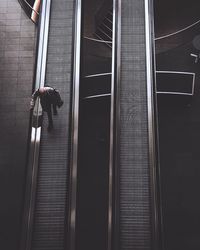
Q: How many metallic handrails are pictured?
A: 4